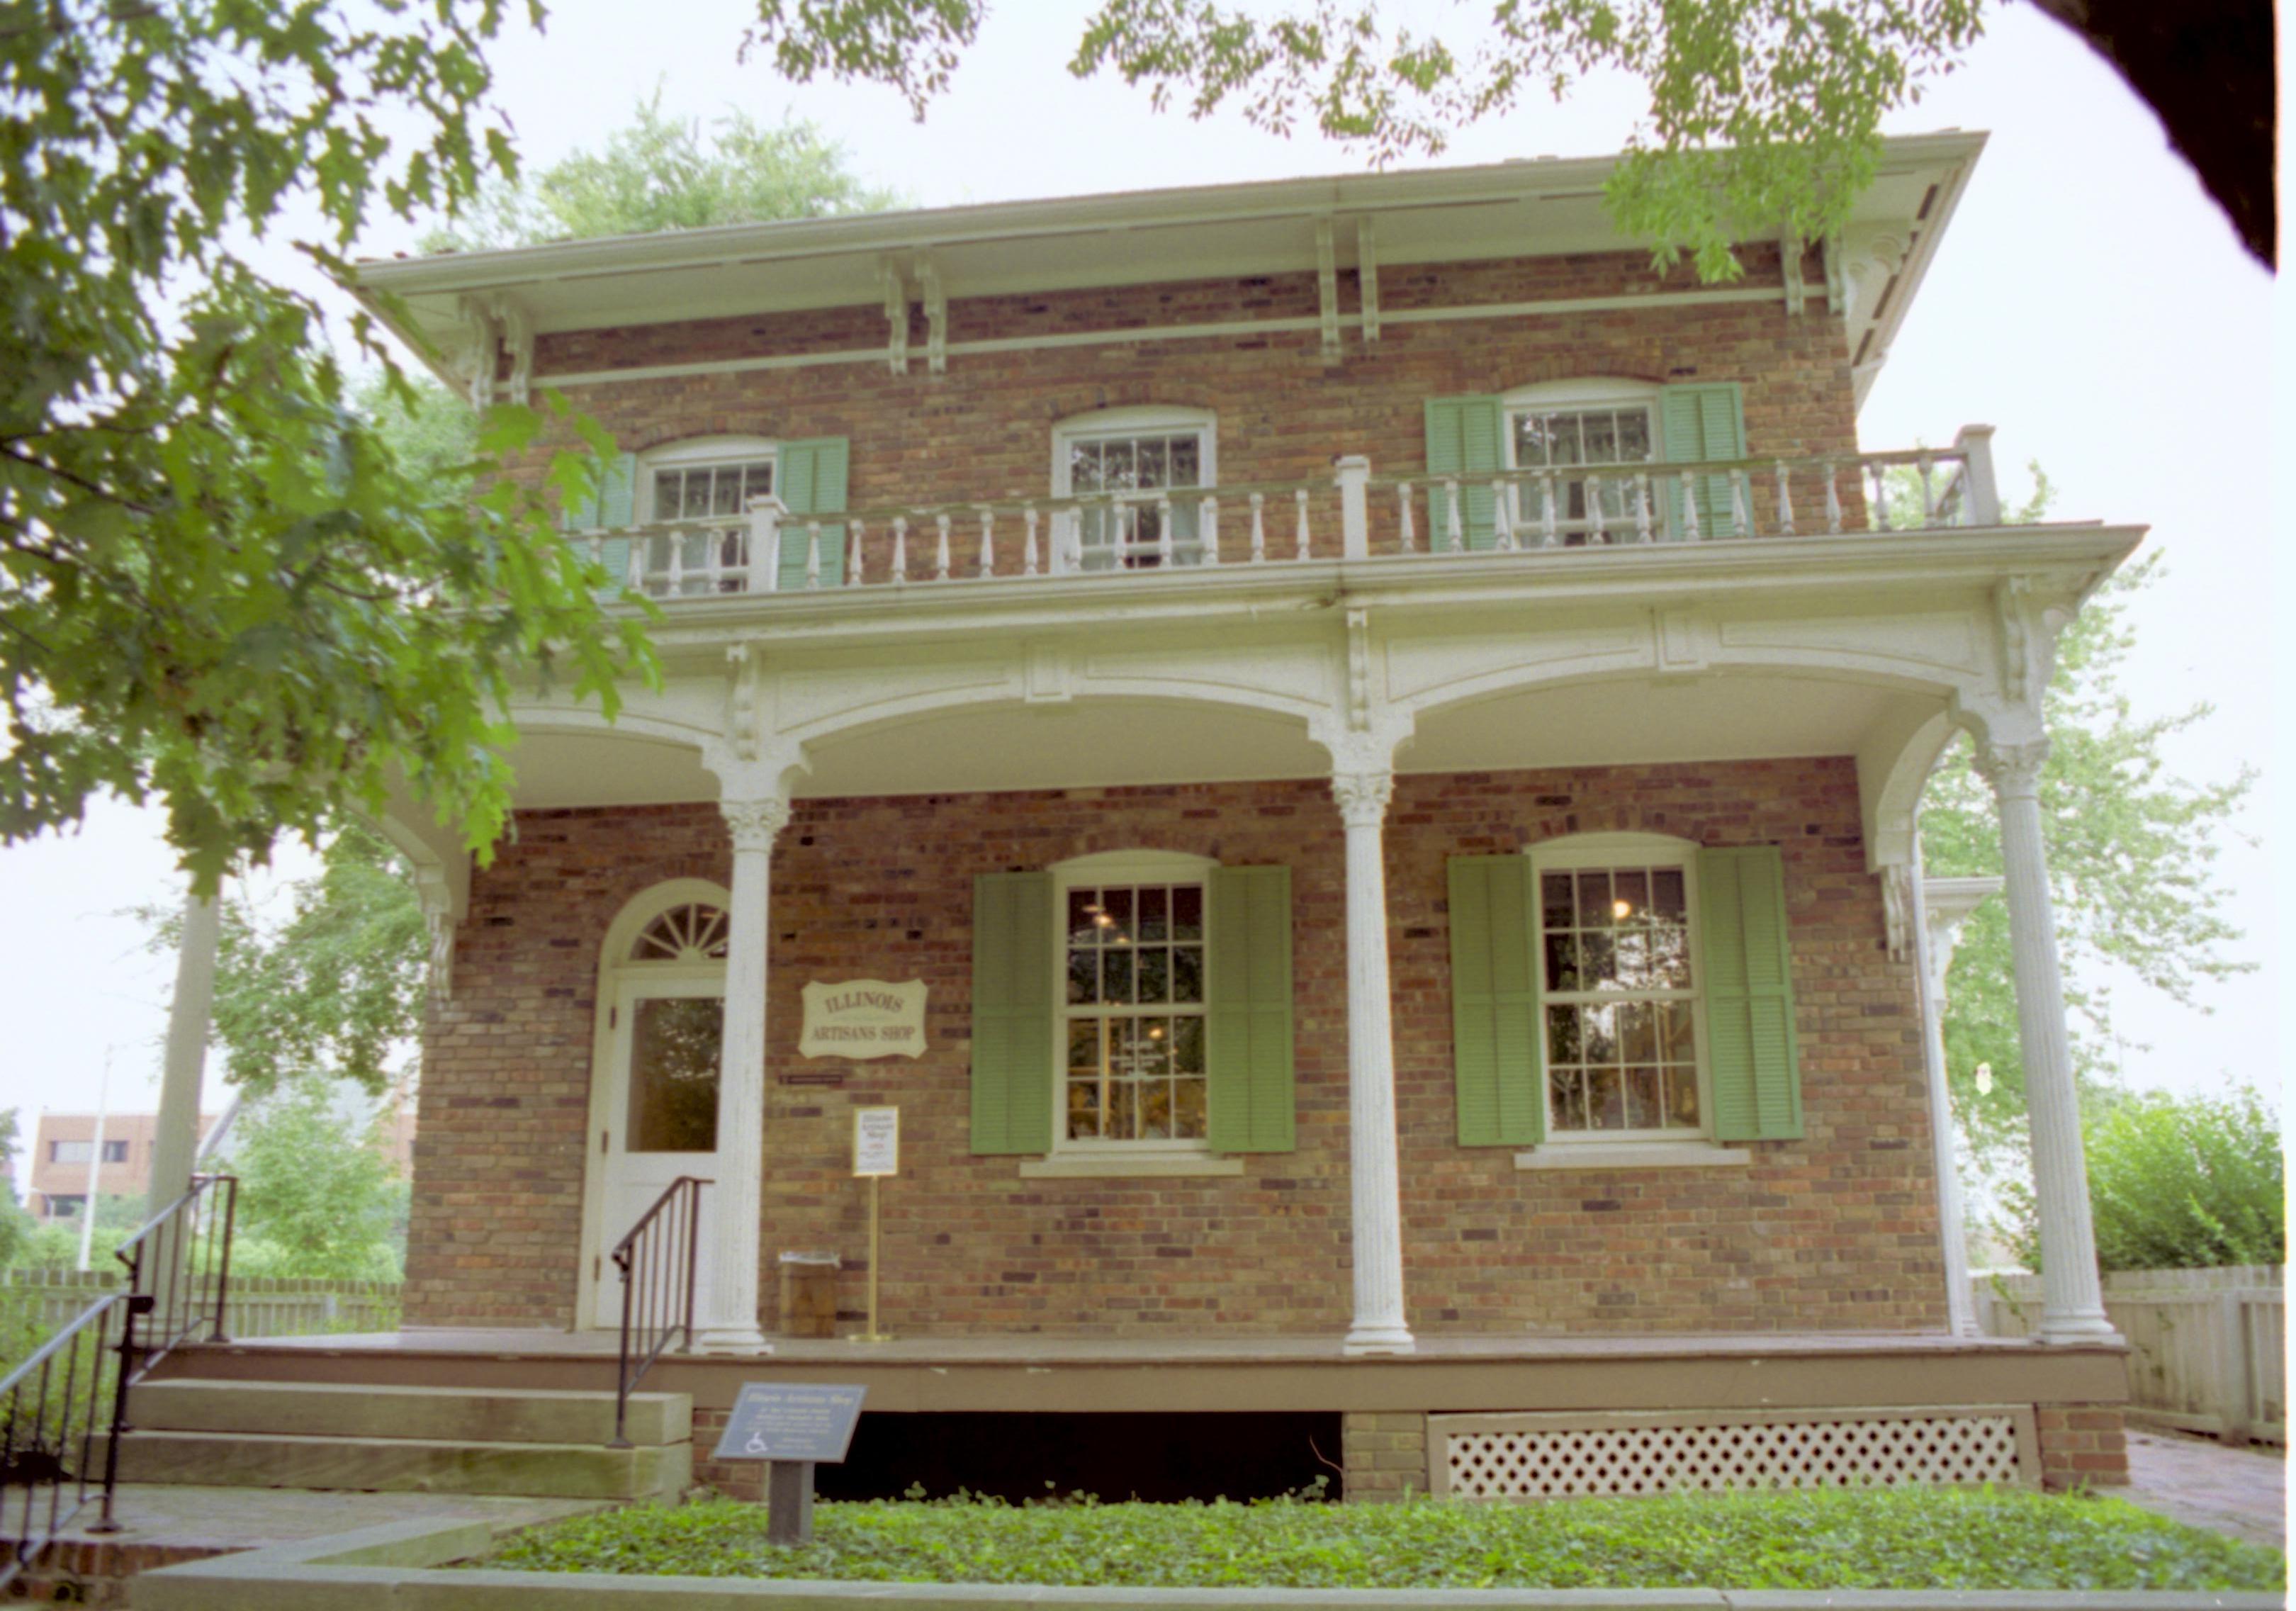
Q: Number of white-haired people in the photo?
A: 0